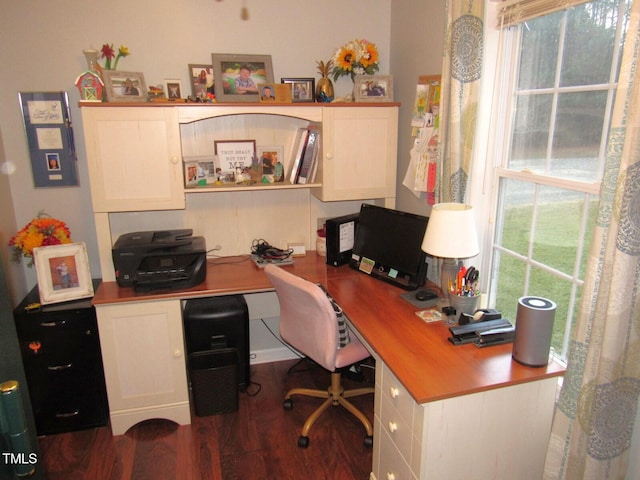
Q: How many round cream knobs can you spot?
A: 6